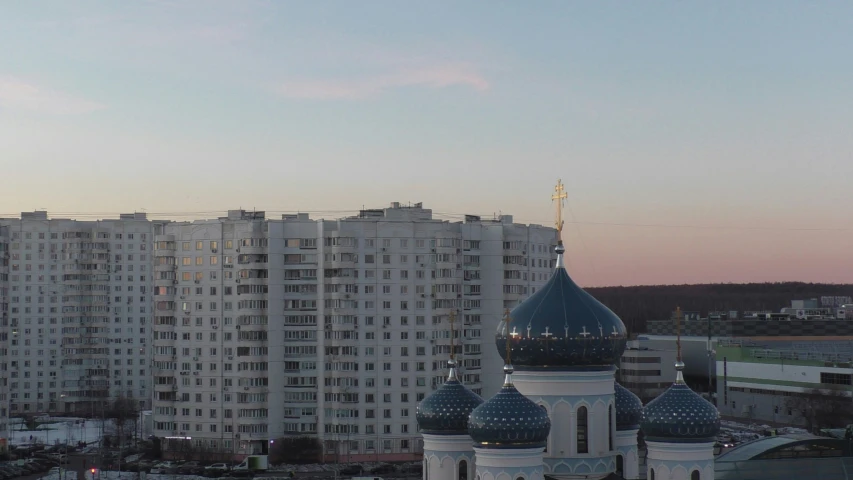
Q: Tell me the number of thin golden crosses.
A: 4